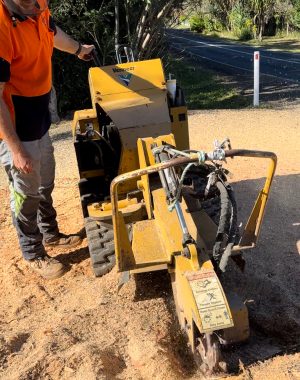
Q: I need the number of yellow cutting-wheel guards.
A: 1